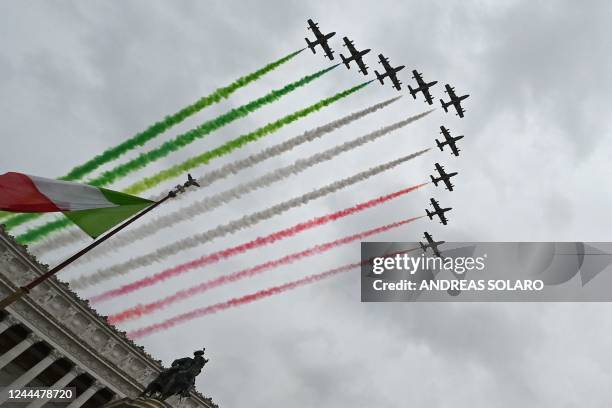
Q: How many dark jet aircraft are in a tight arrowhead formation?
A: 9